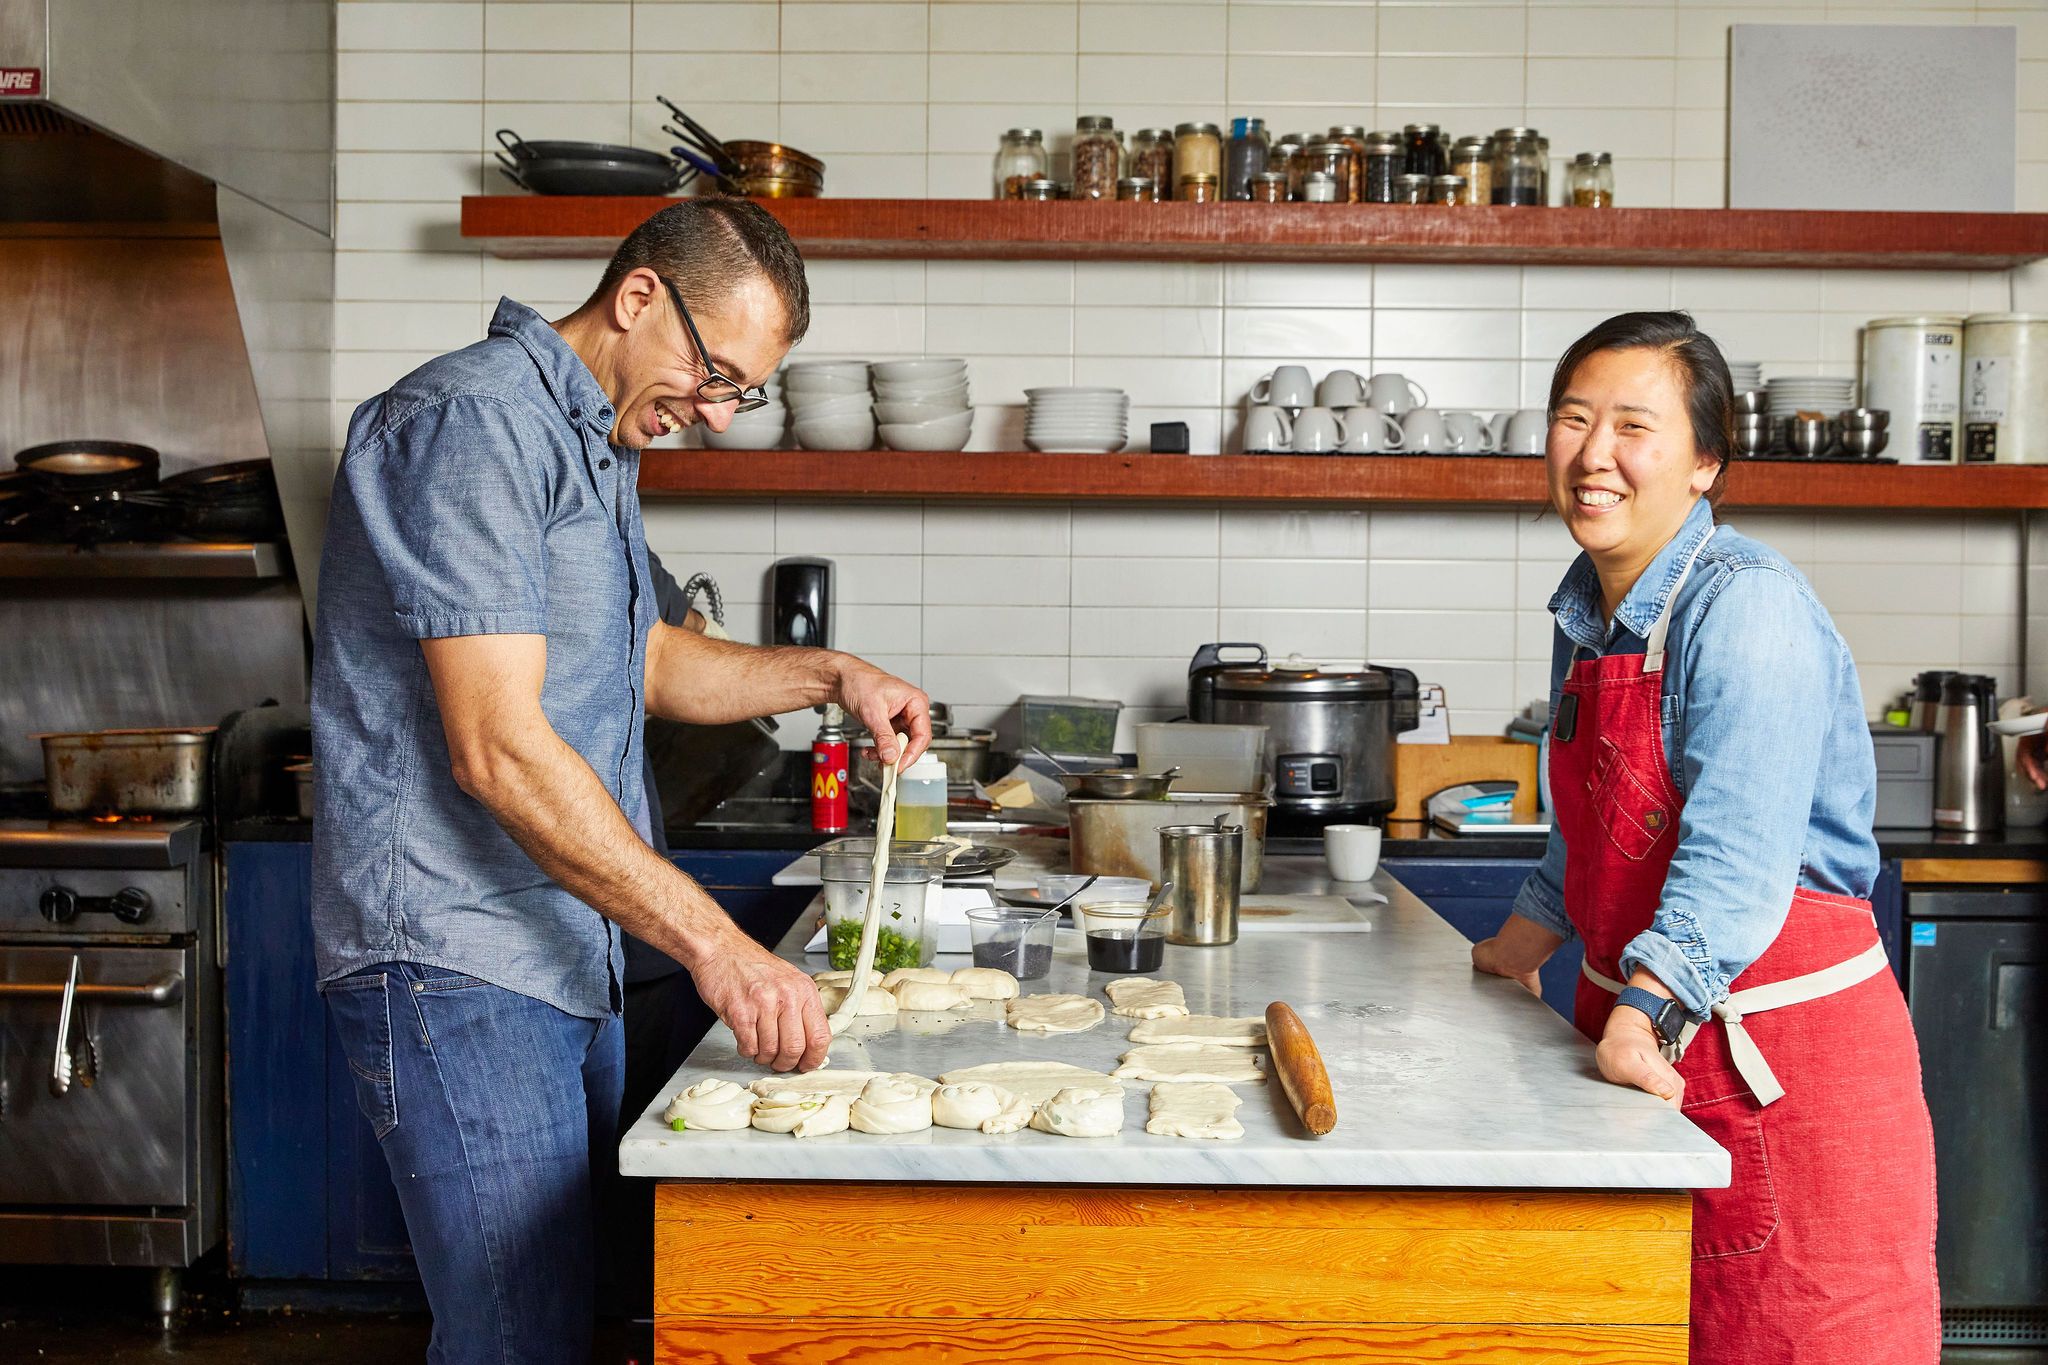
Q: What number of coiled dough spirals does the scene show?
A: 5